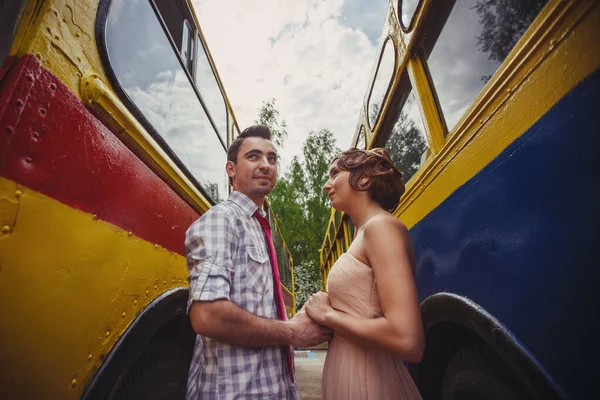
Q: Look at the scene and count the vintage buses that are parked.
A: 2